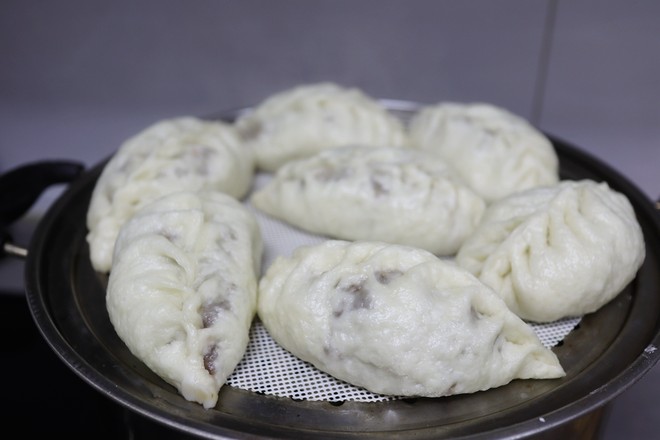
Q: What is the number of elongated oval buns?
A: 7